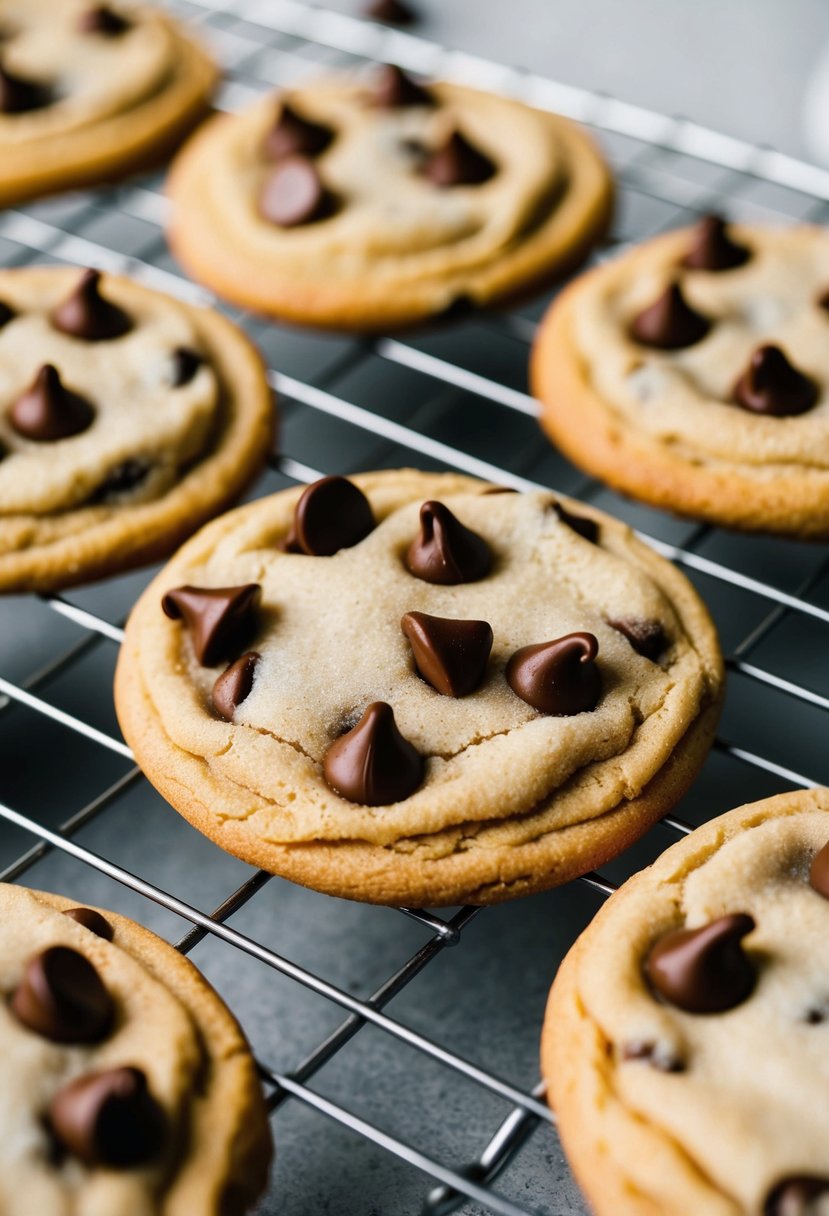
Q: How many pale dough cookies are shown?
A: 7